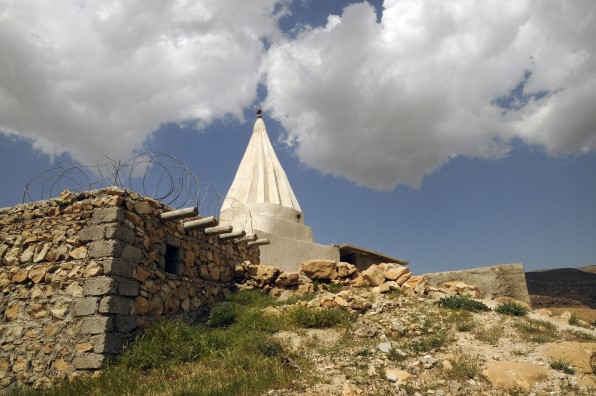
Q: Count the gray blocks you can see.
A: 14